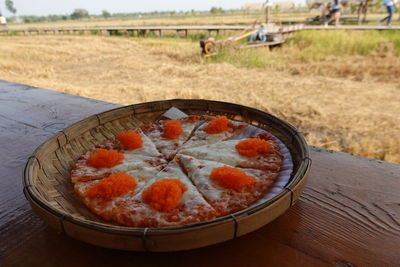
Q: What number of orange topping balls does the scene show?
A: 8